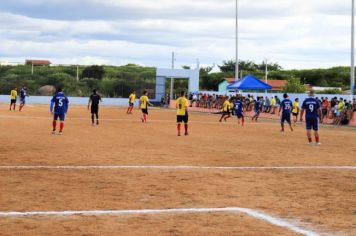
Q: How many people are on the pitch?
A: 13